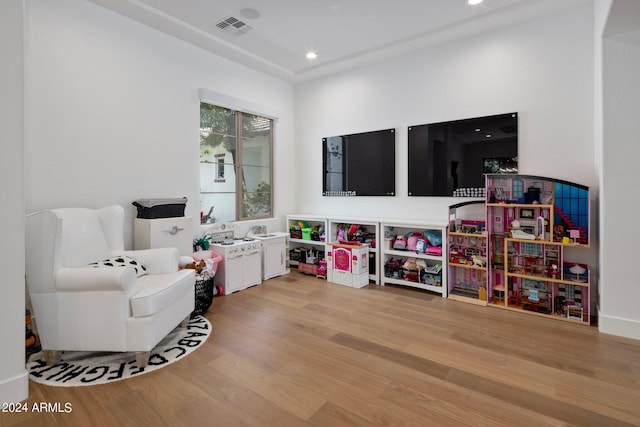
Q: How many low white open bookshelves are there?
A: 3